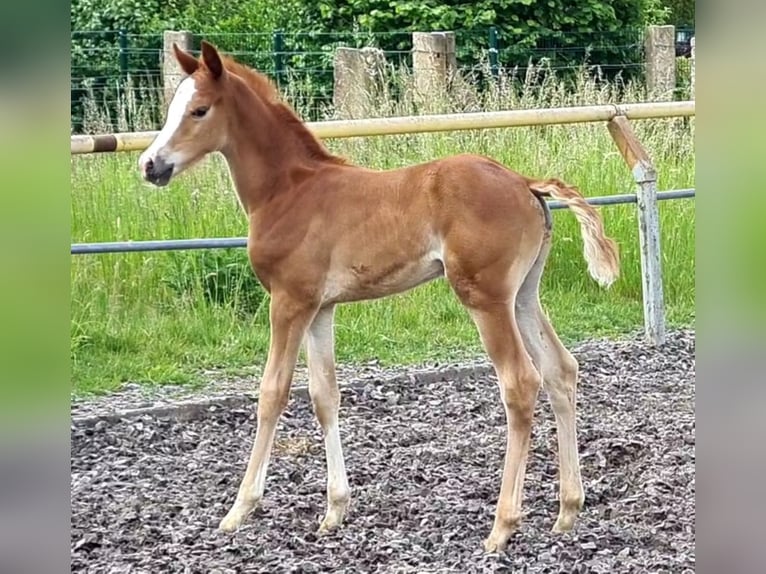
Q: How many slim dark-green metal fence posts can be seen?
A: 3